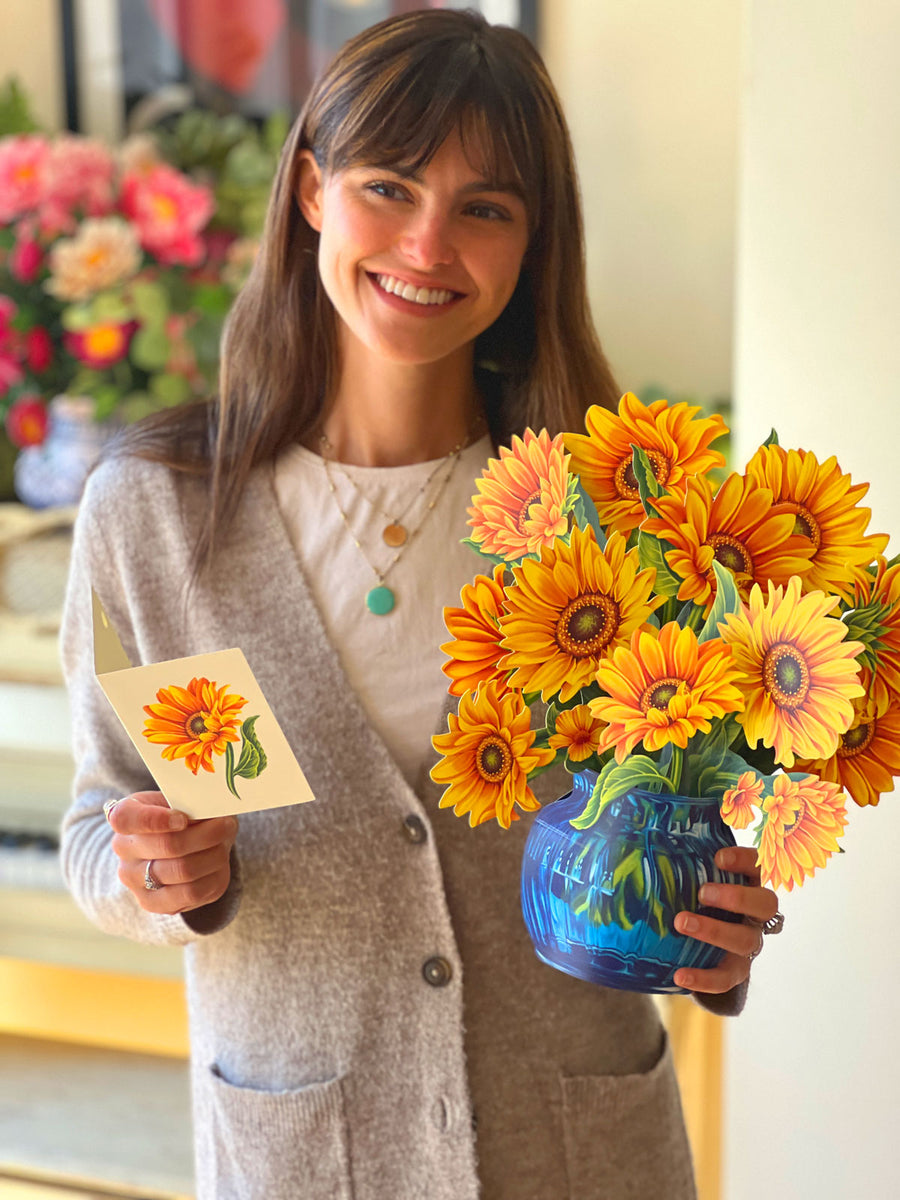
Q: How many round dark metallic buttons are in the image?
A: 2